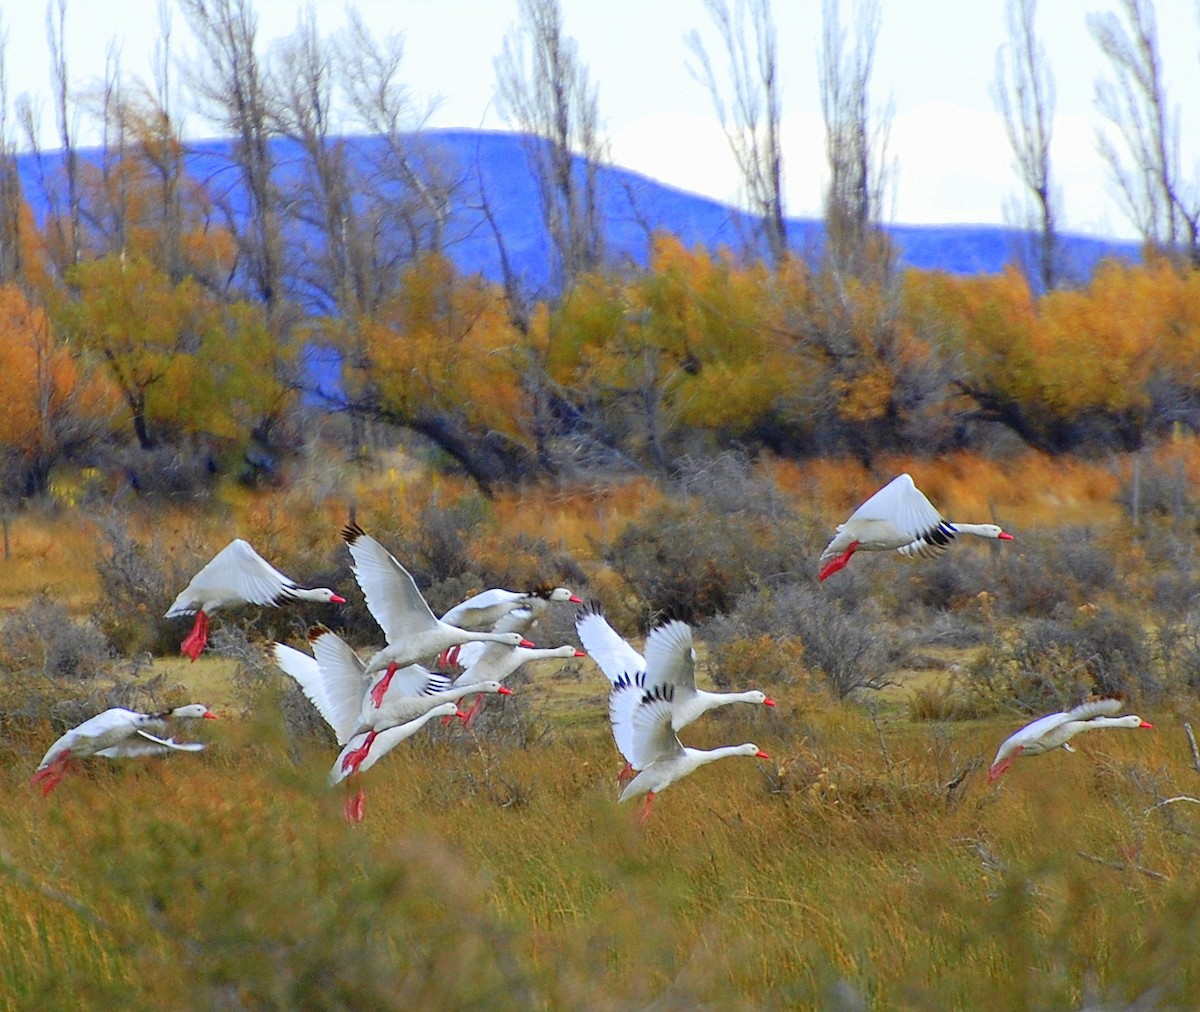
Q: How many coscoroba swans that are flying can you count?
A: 11